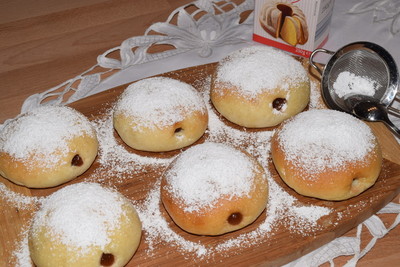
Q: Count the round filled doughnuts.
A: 6